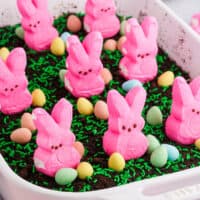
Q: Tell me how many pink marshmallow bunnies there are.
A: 8